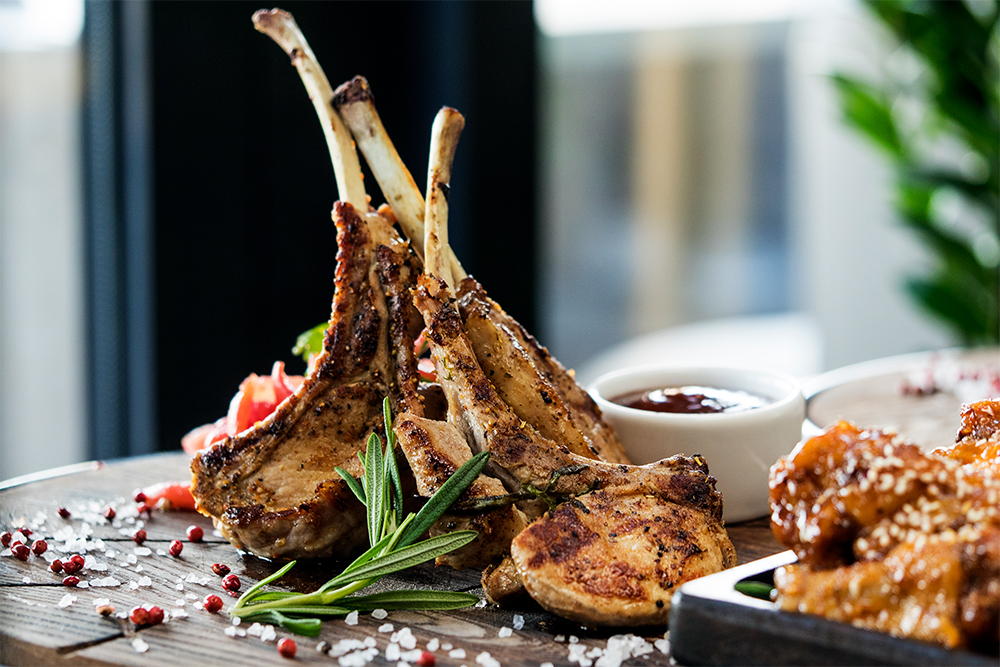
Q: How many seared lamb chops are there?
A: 3